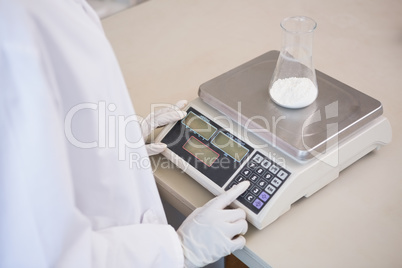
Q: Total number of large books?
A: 0